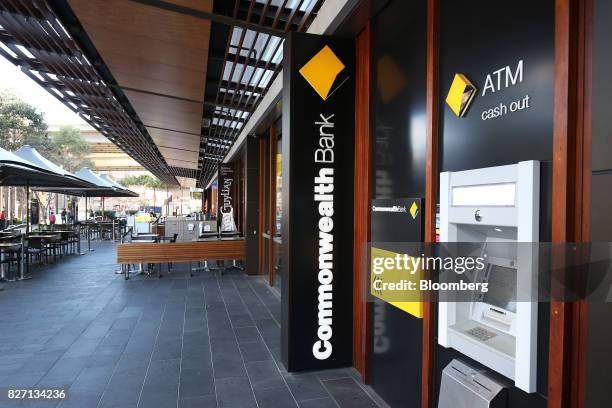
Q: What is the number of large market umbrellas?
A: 4